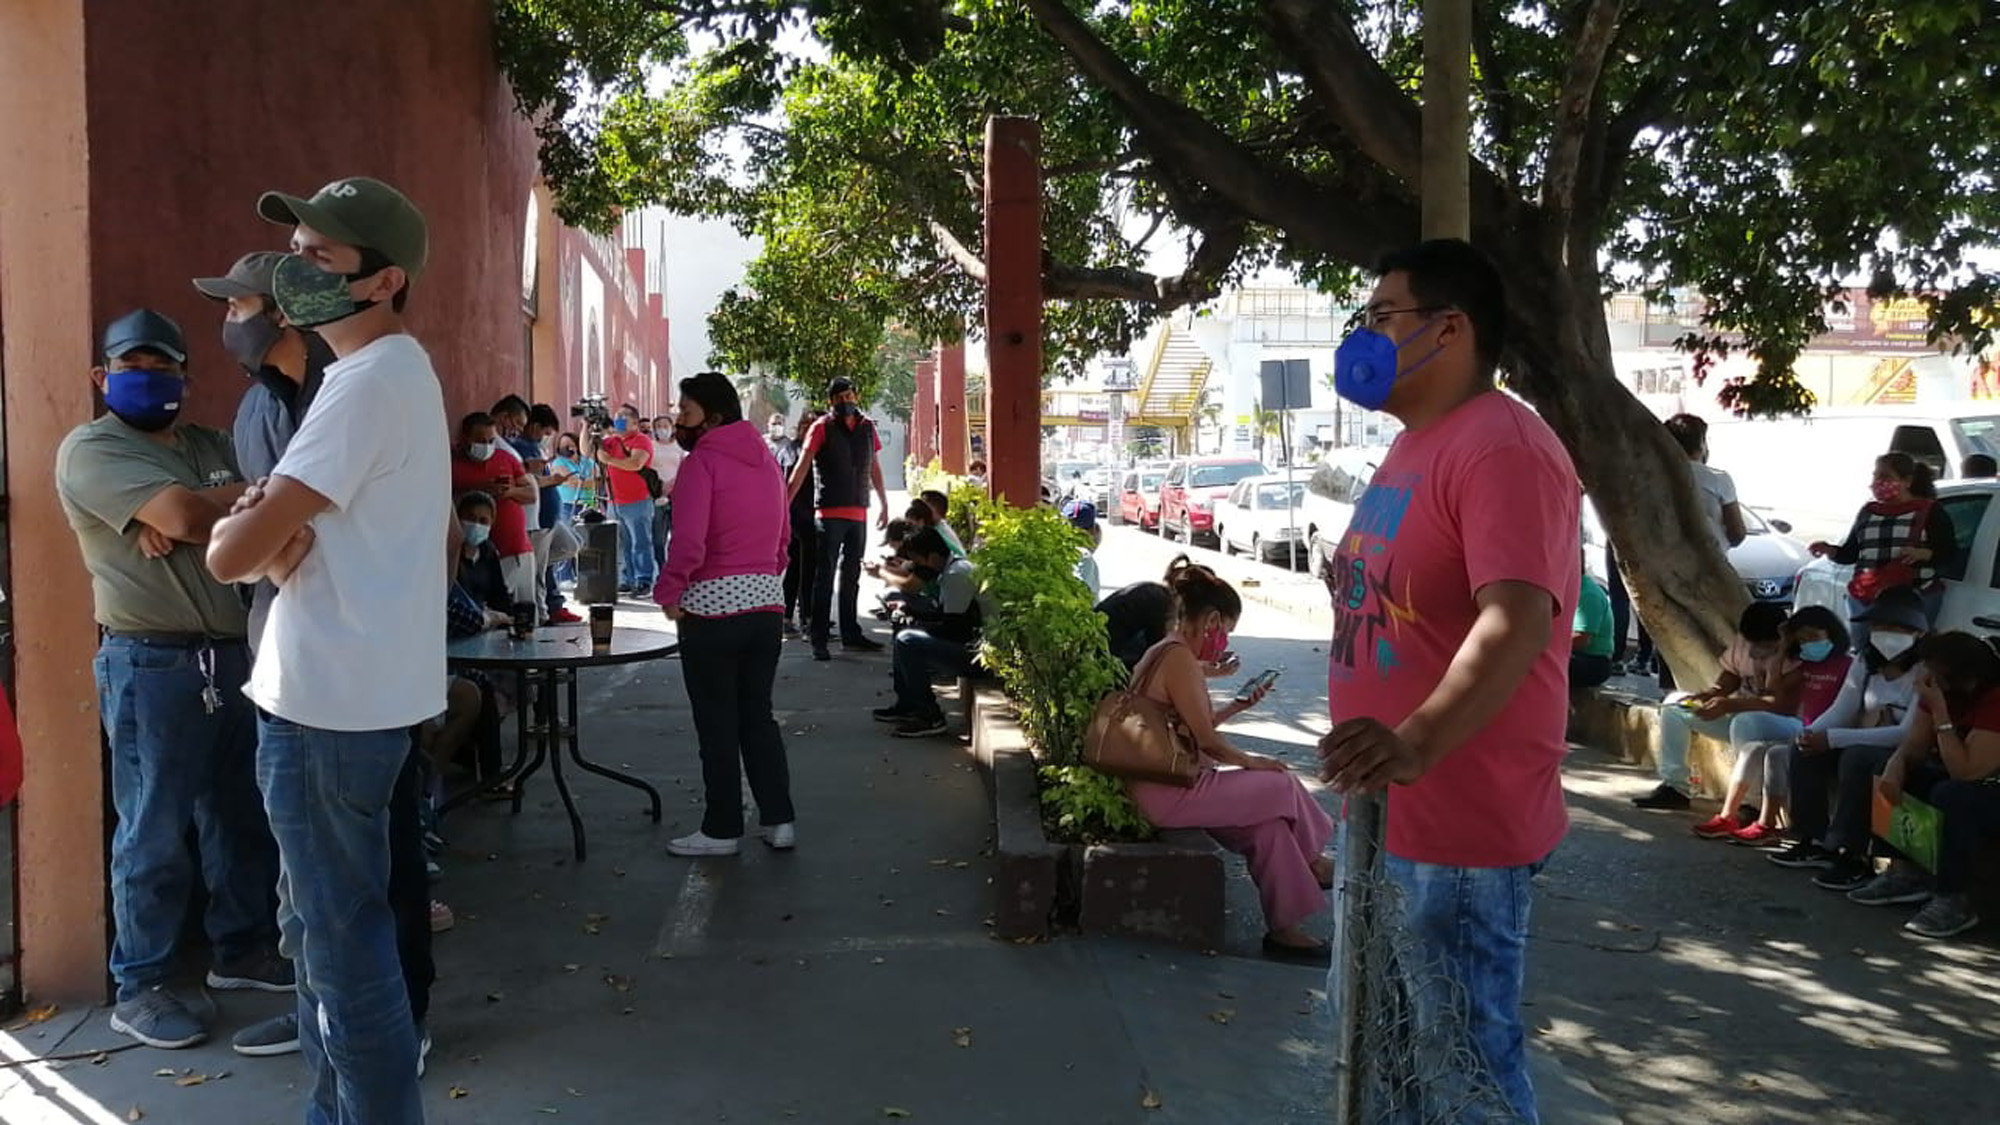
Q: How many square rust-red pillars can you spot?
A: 3